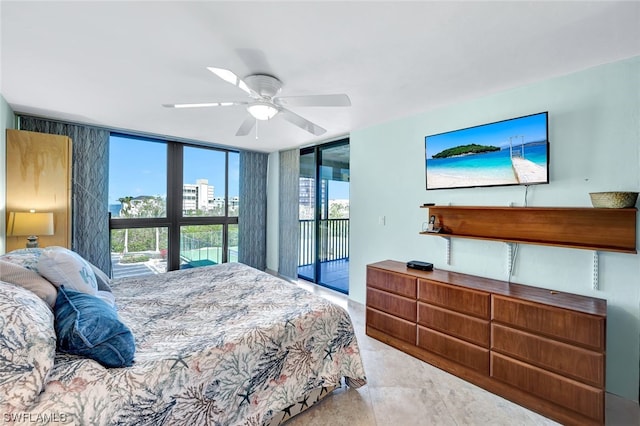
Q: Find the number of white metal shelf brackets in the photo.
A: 3